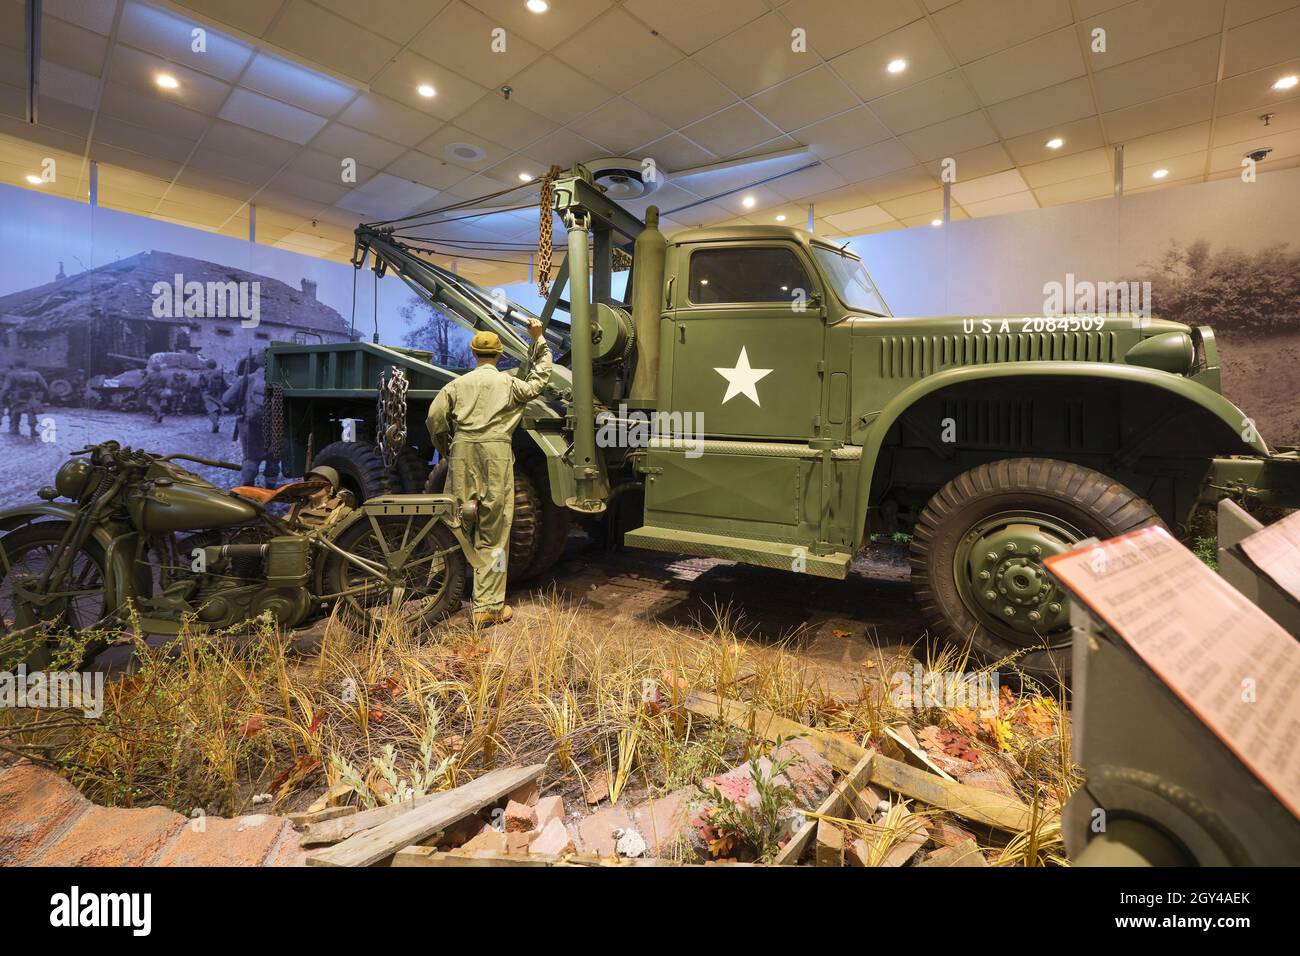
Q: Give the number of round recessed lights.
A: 12